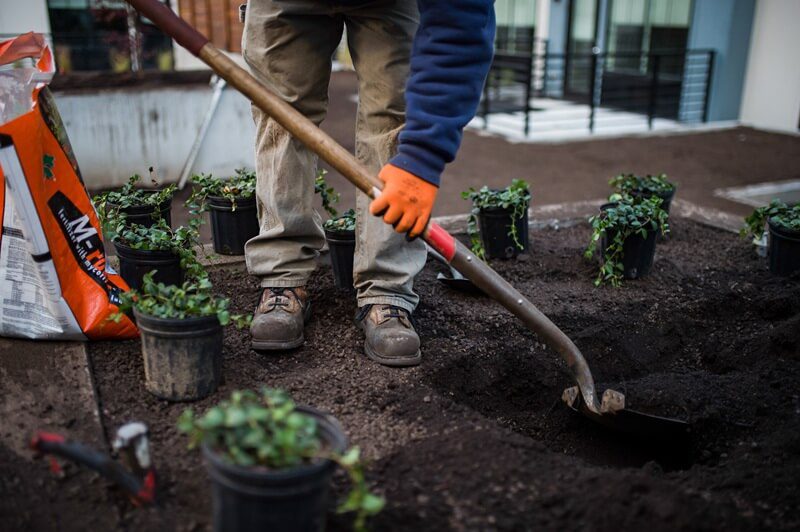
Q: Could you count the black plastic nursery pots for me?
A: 10